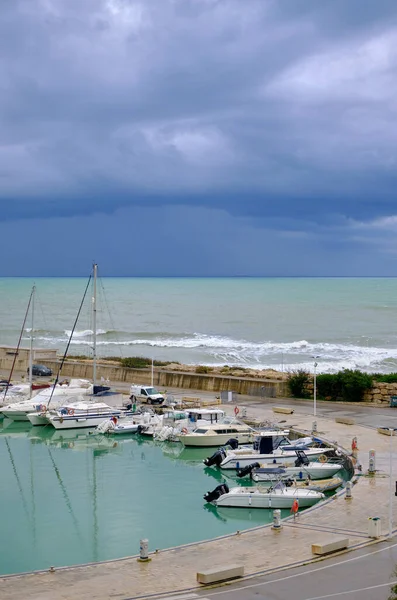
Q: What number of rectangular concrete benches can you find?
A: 5